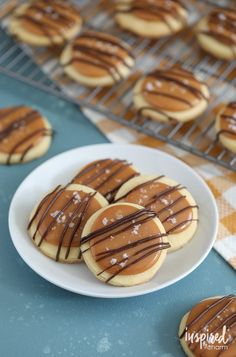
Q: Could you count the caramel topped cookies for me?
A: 12